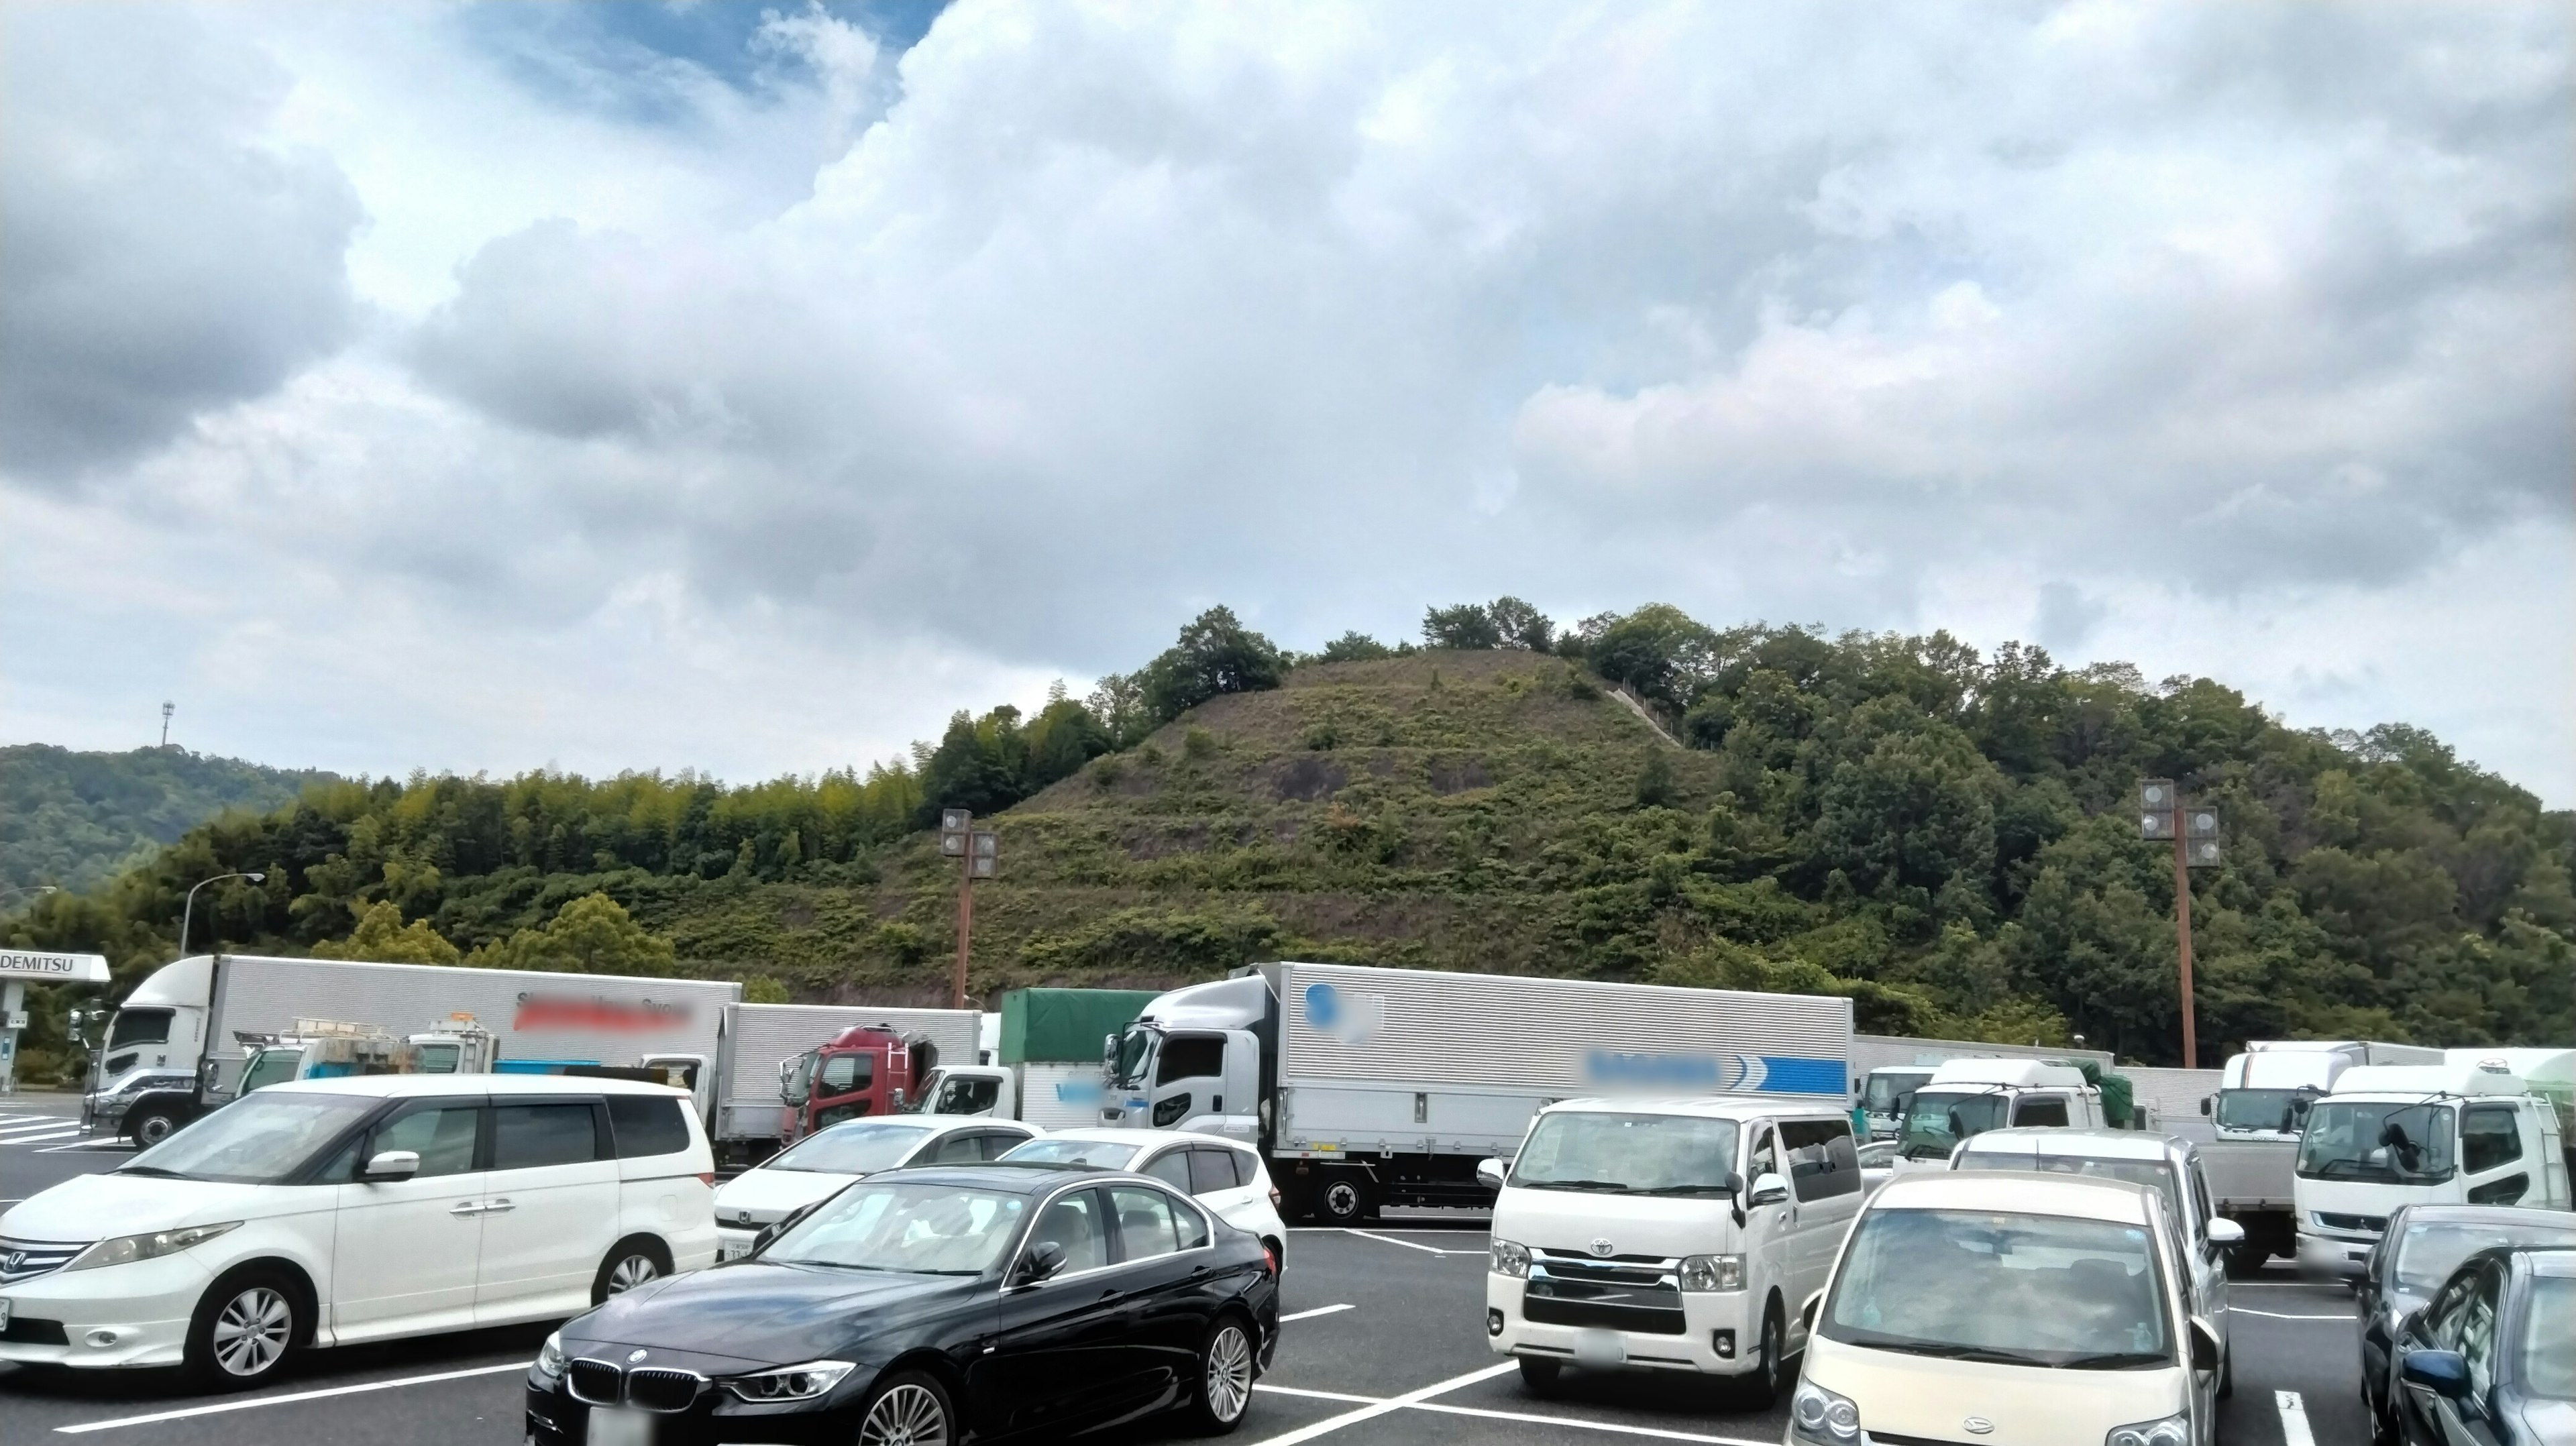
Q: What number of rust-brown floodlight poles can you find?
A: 2